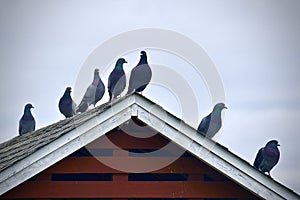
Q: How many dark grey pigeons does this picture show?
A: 7